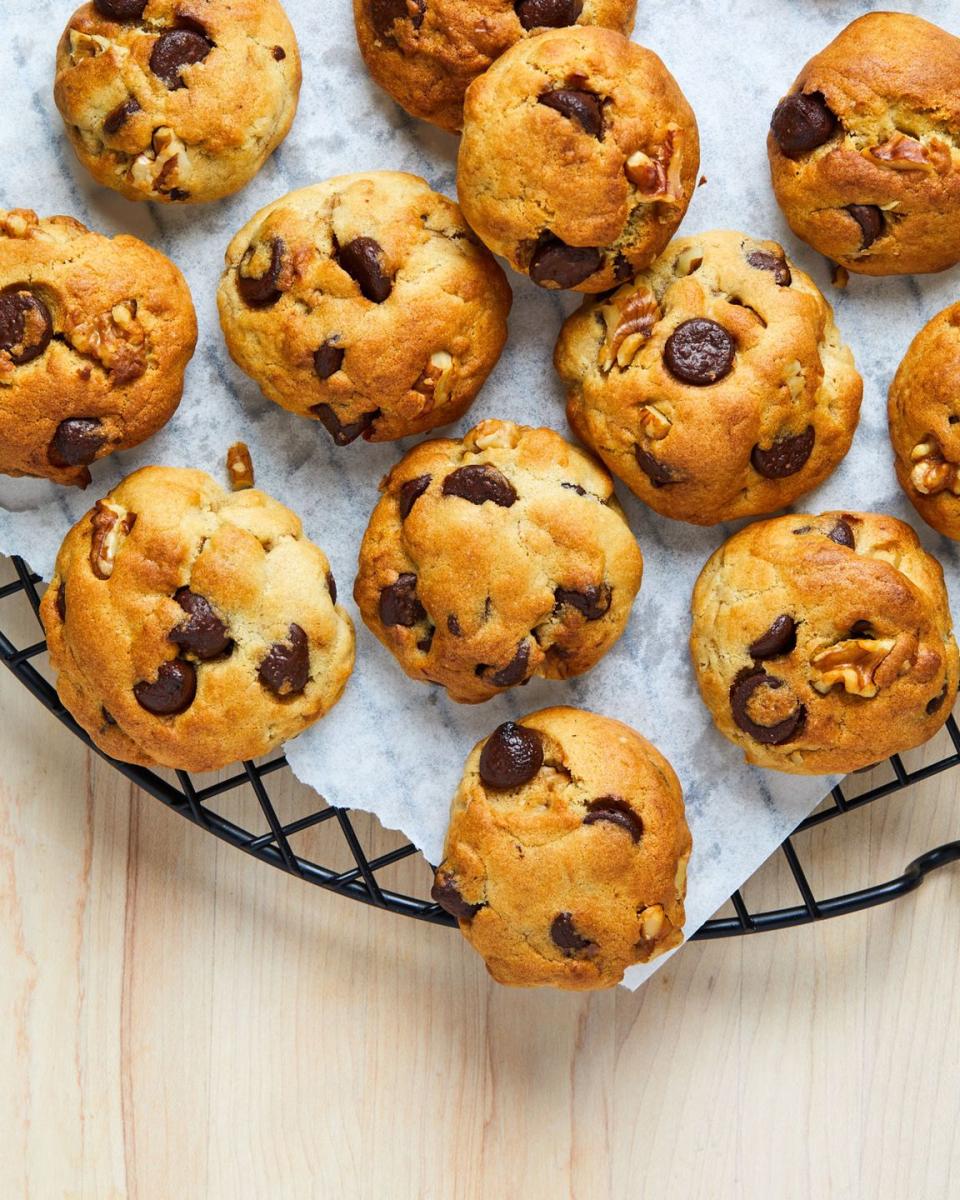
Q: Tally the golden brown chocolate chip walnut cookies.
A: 12